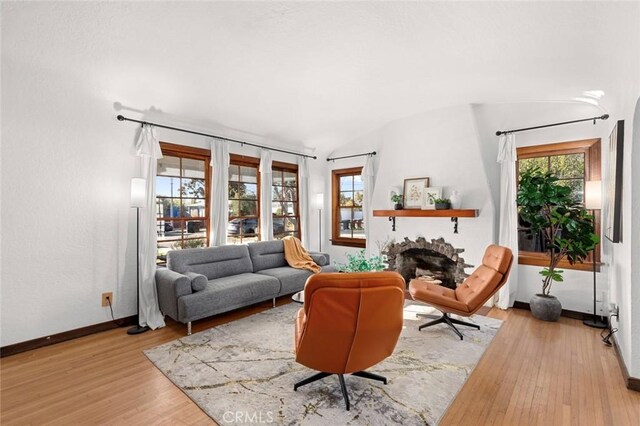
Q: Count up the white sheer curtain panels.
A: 6